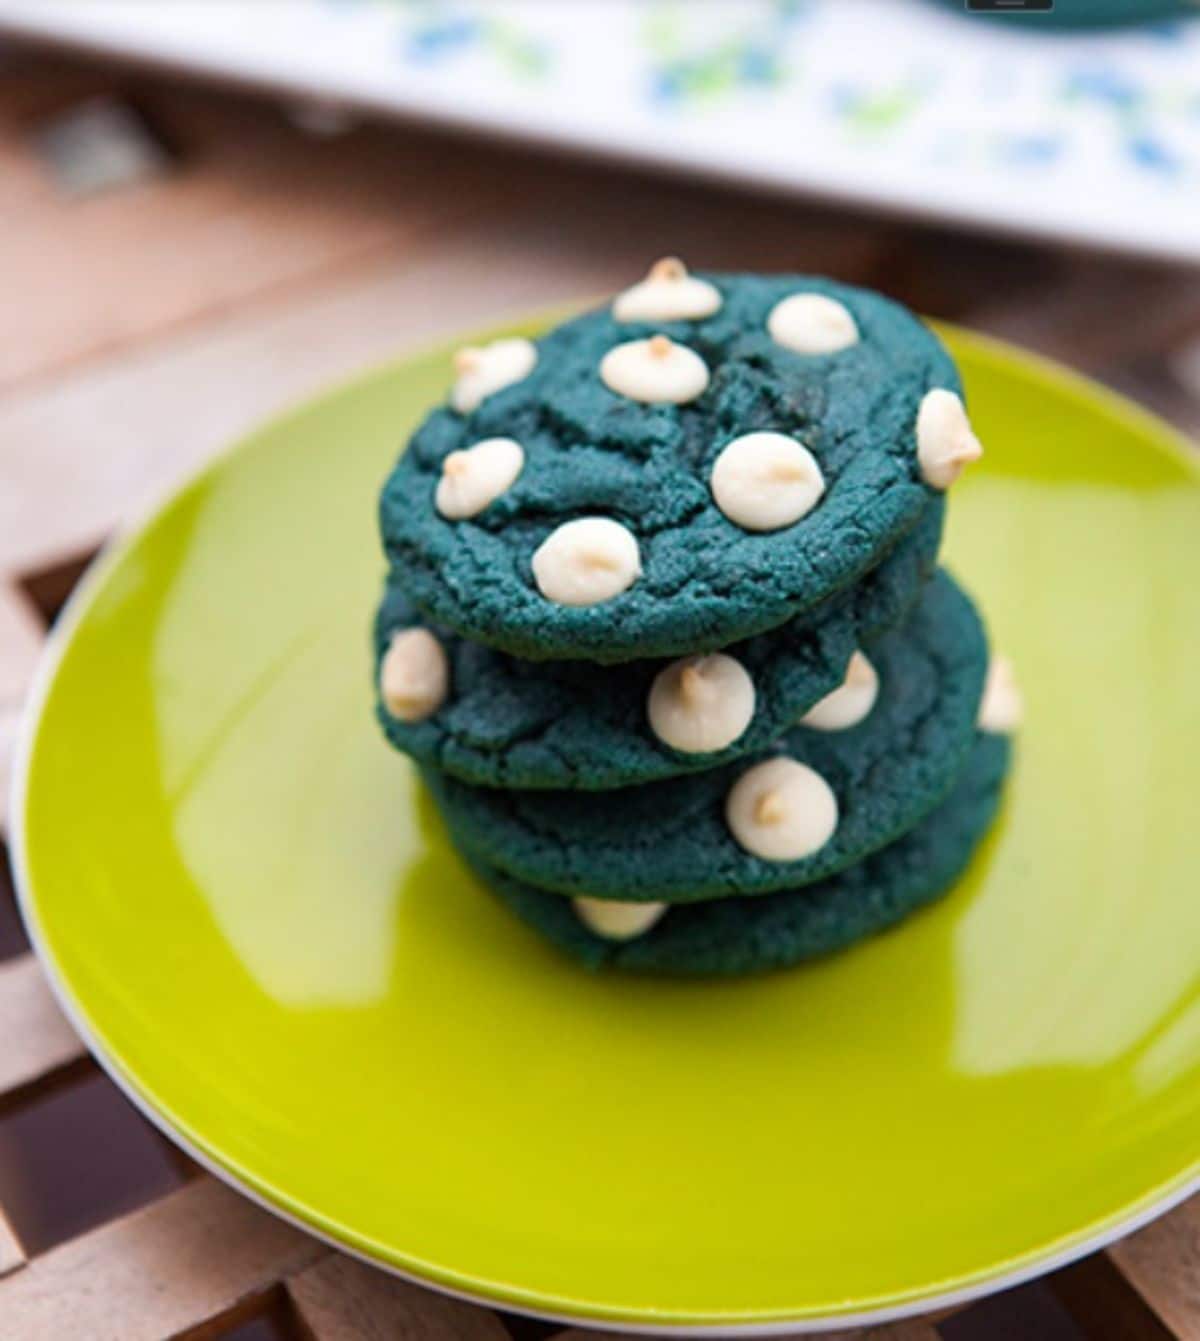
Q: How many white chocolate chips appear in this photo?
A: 14